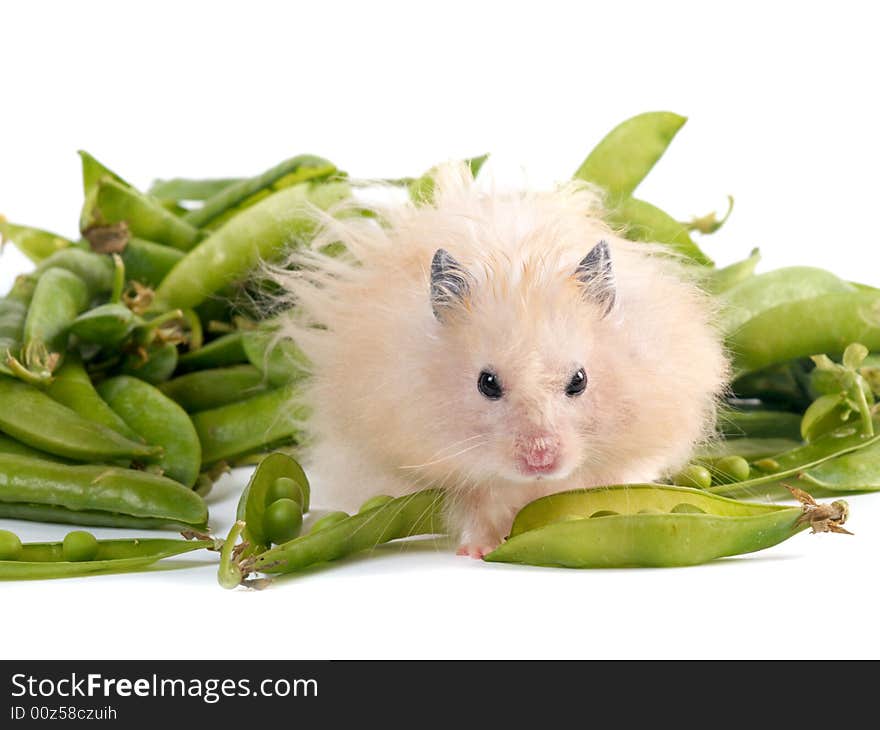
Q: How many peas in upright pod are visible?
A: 2